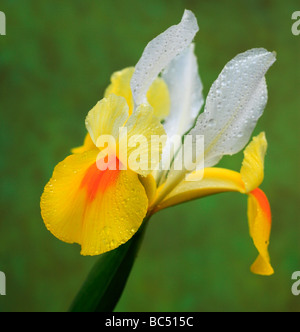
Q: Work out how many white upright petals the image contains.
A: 3